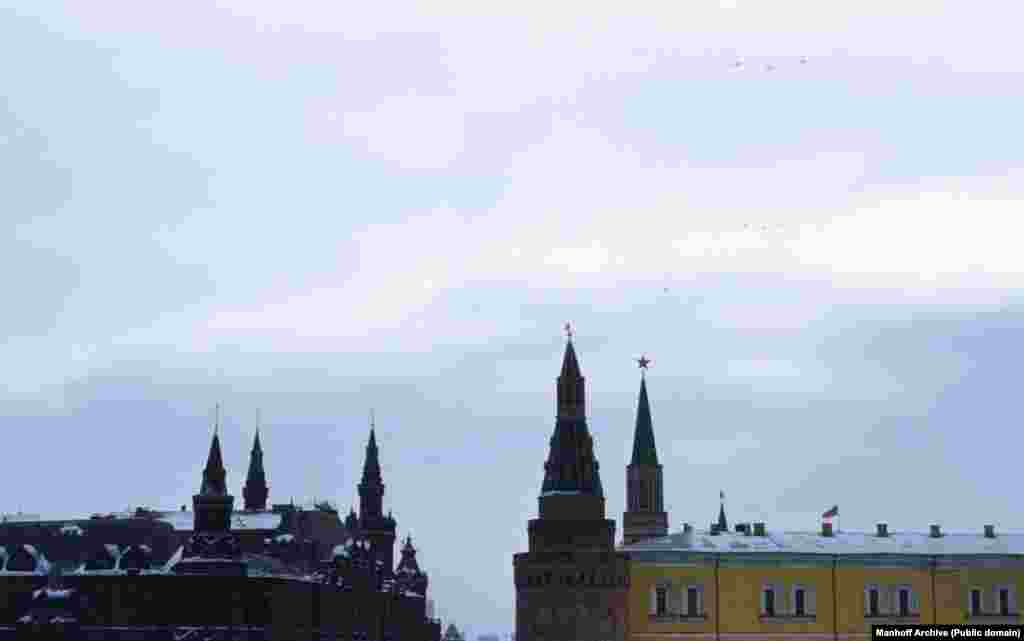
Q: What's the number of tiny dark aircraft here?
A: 7